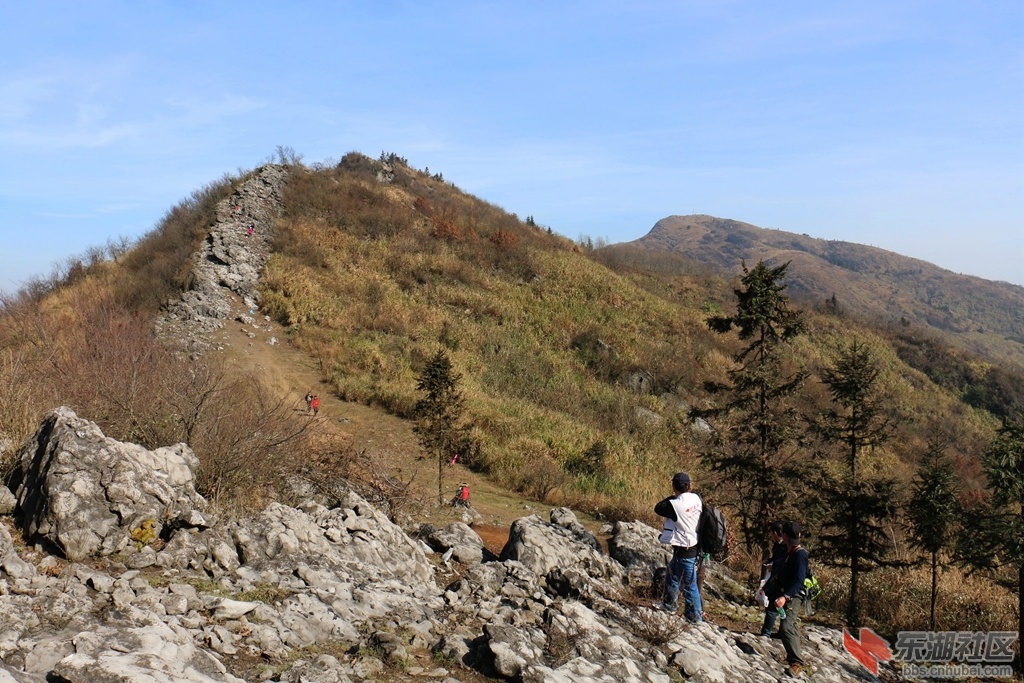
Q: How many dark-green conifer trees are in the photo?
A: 5